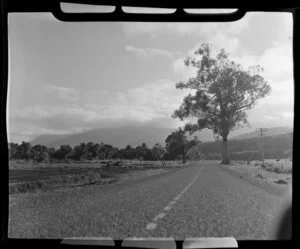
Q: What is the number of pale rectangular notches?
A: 6